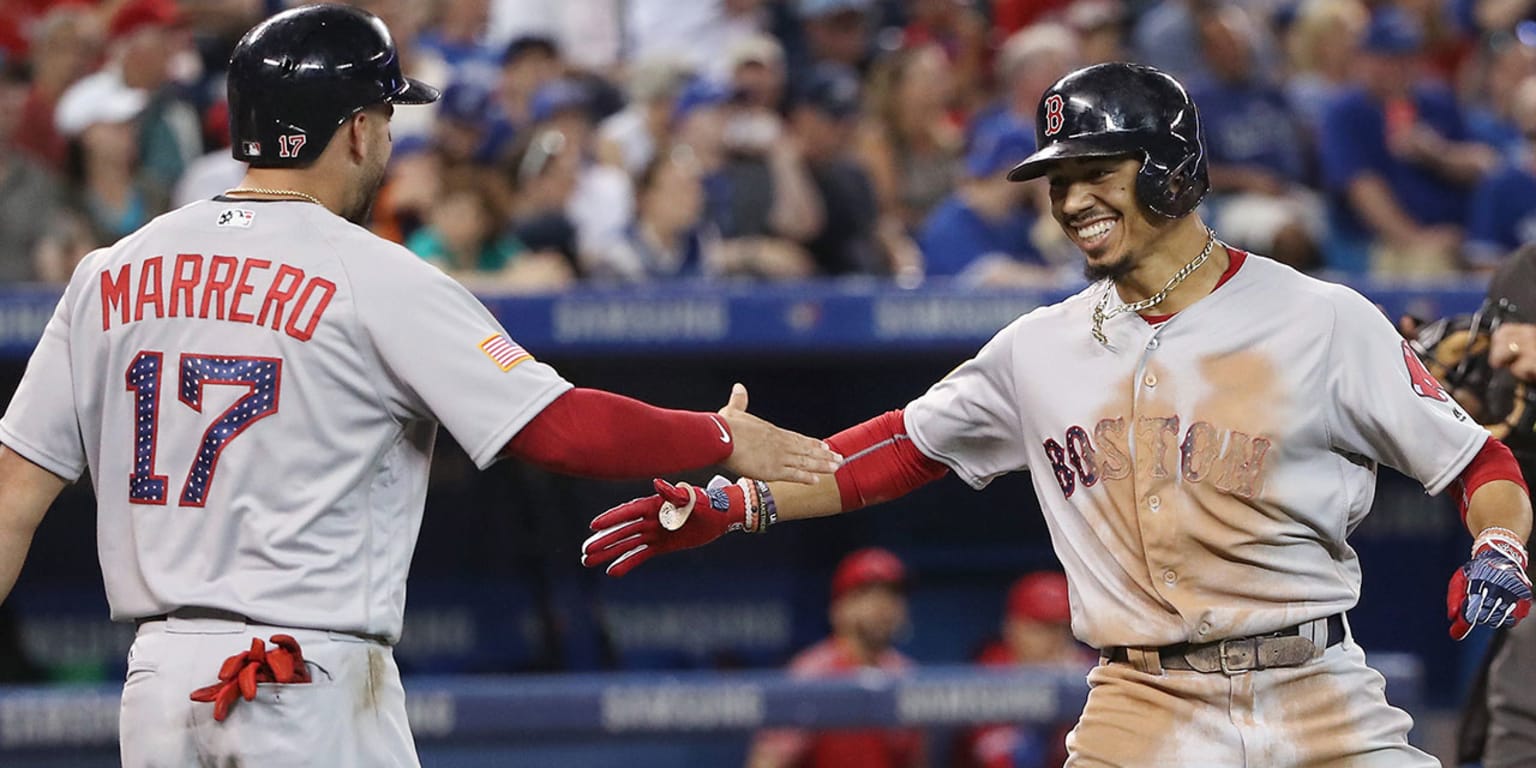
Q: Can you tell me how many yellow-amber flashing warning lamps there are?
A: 0